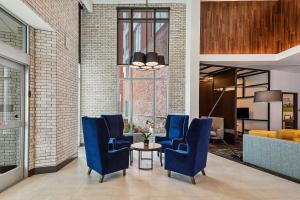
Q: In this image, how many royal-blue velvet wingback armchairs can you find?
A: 4